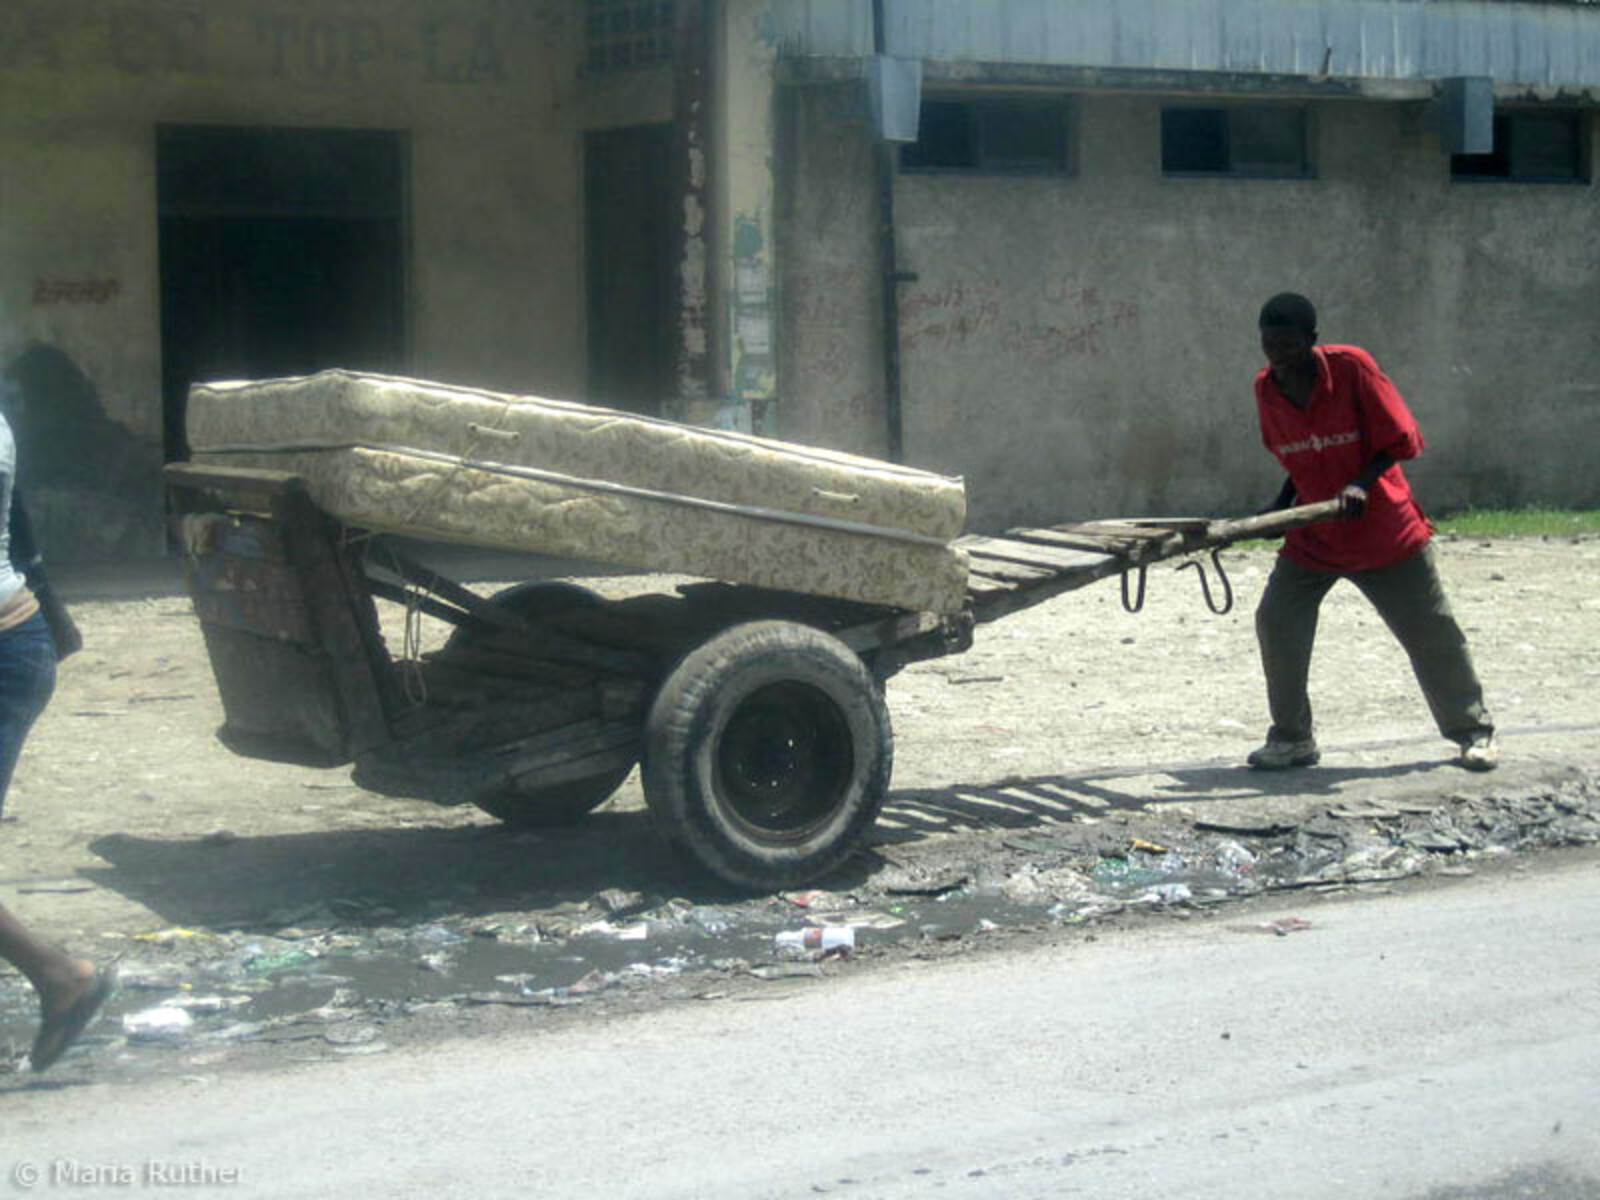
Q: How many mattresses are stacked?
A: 2